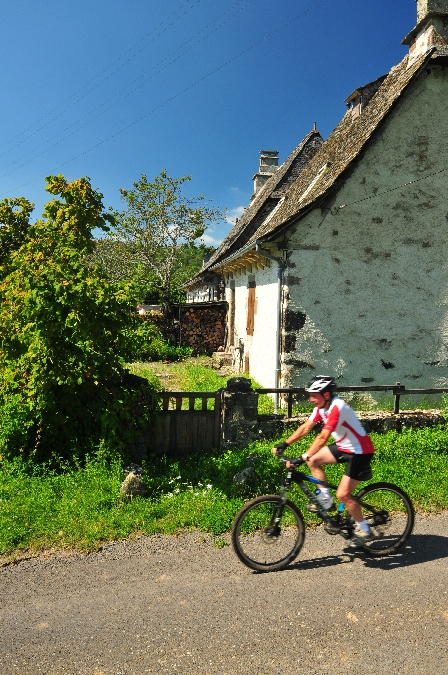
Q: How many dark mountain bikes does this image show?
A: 1